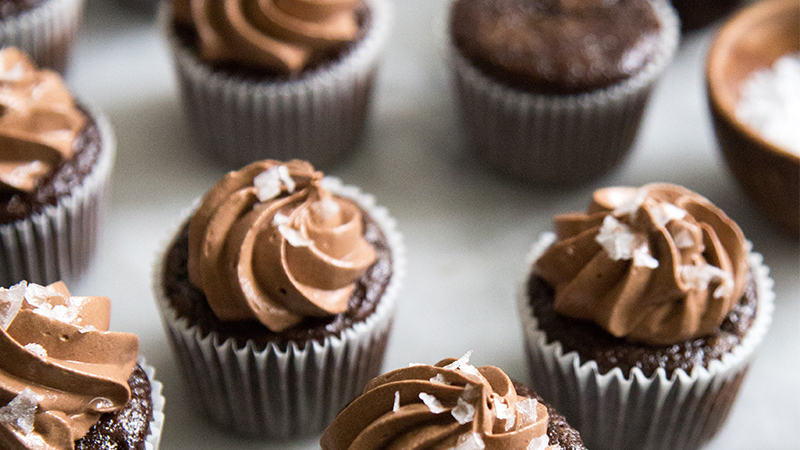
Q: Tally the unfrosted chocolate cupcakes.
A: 1